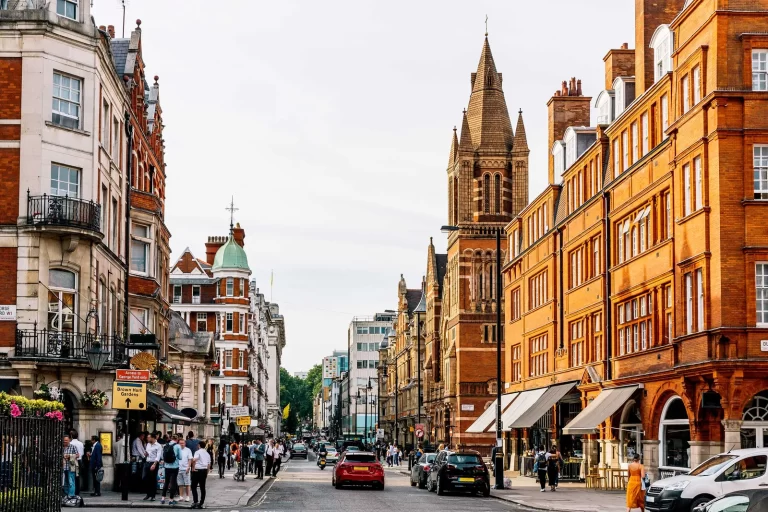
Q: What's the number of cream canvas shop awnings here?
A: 4